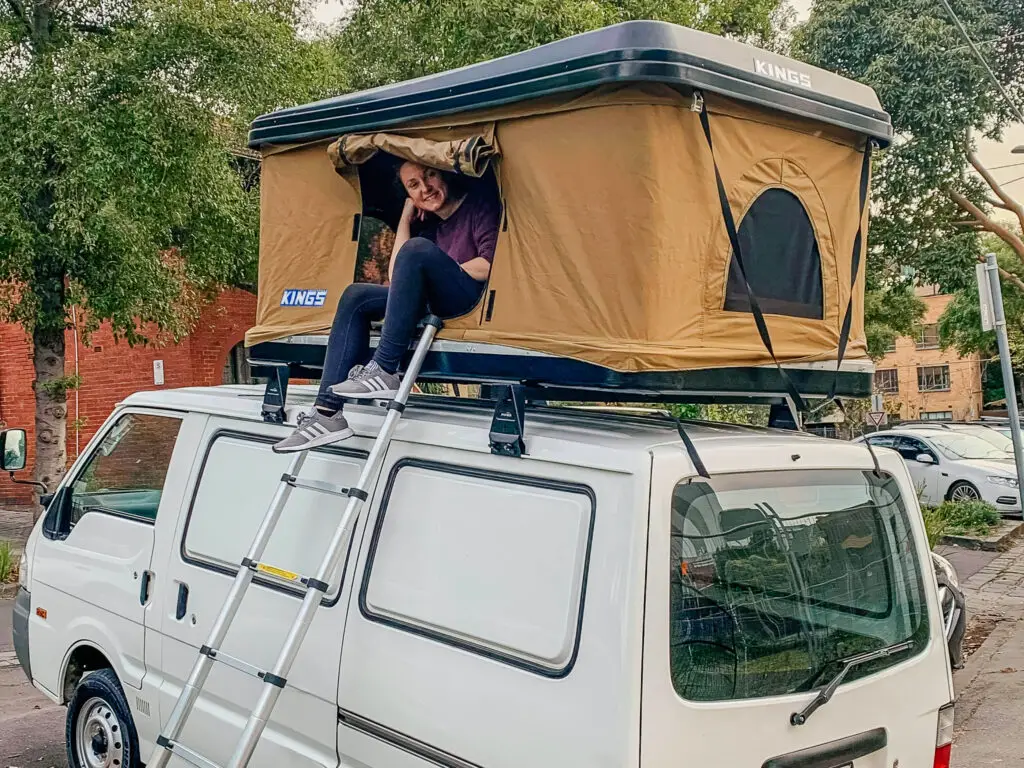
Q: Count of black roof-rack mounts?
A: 3